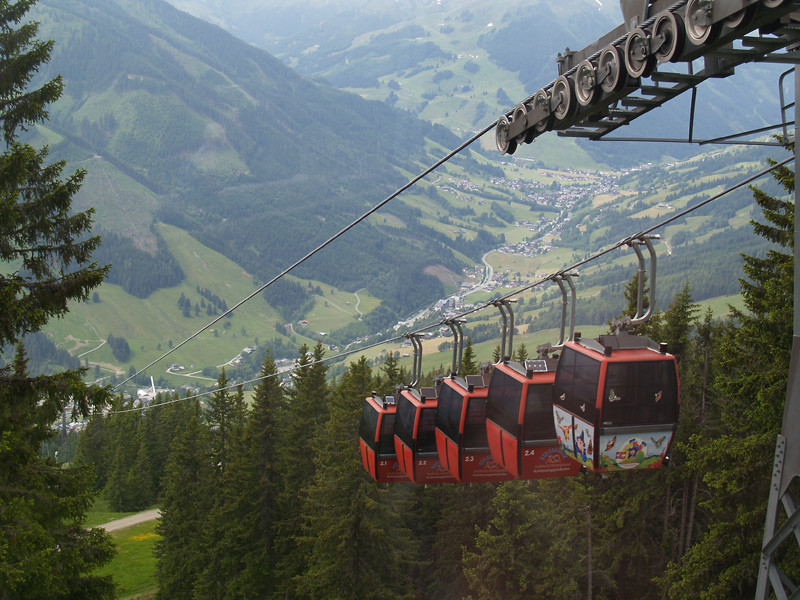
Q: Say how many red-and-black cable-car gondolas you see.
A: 5